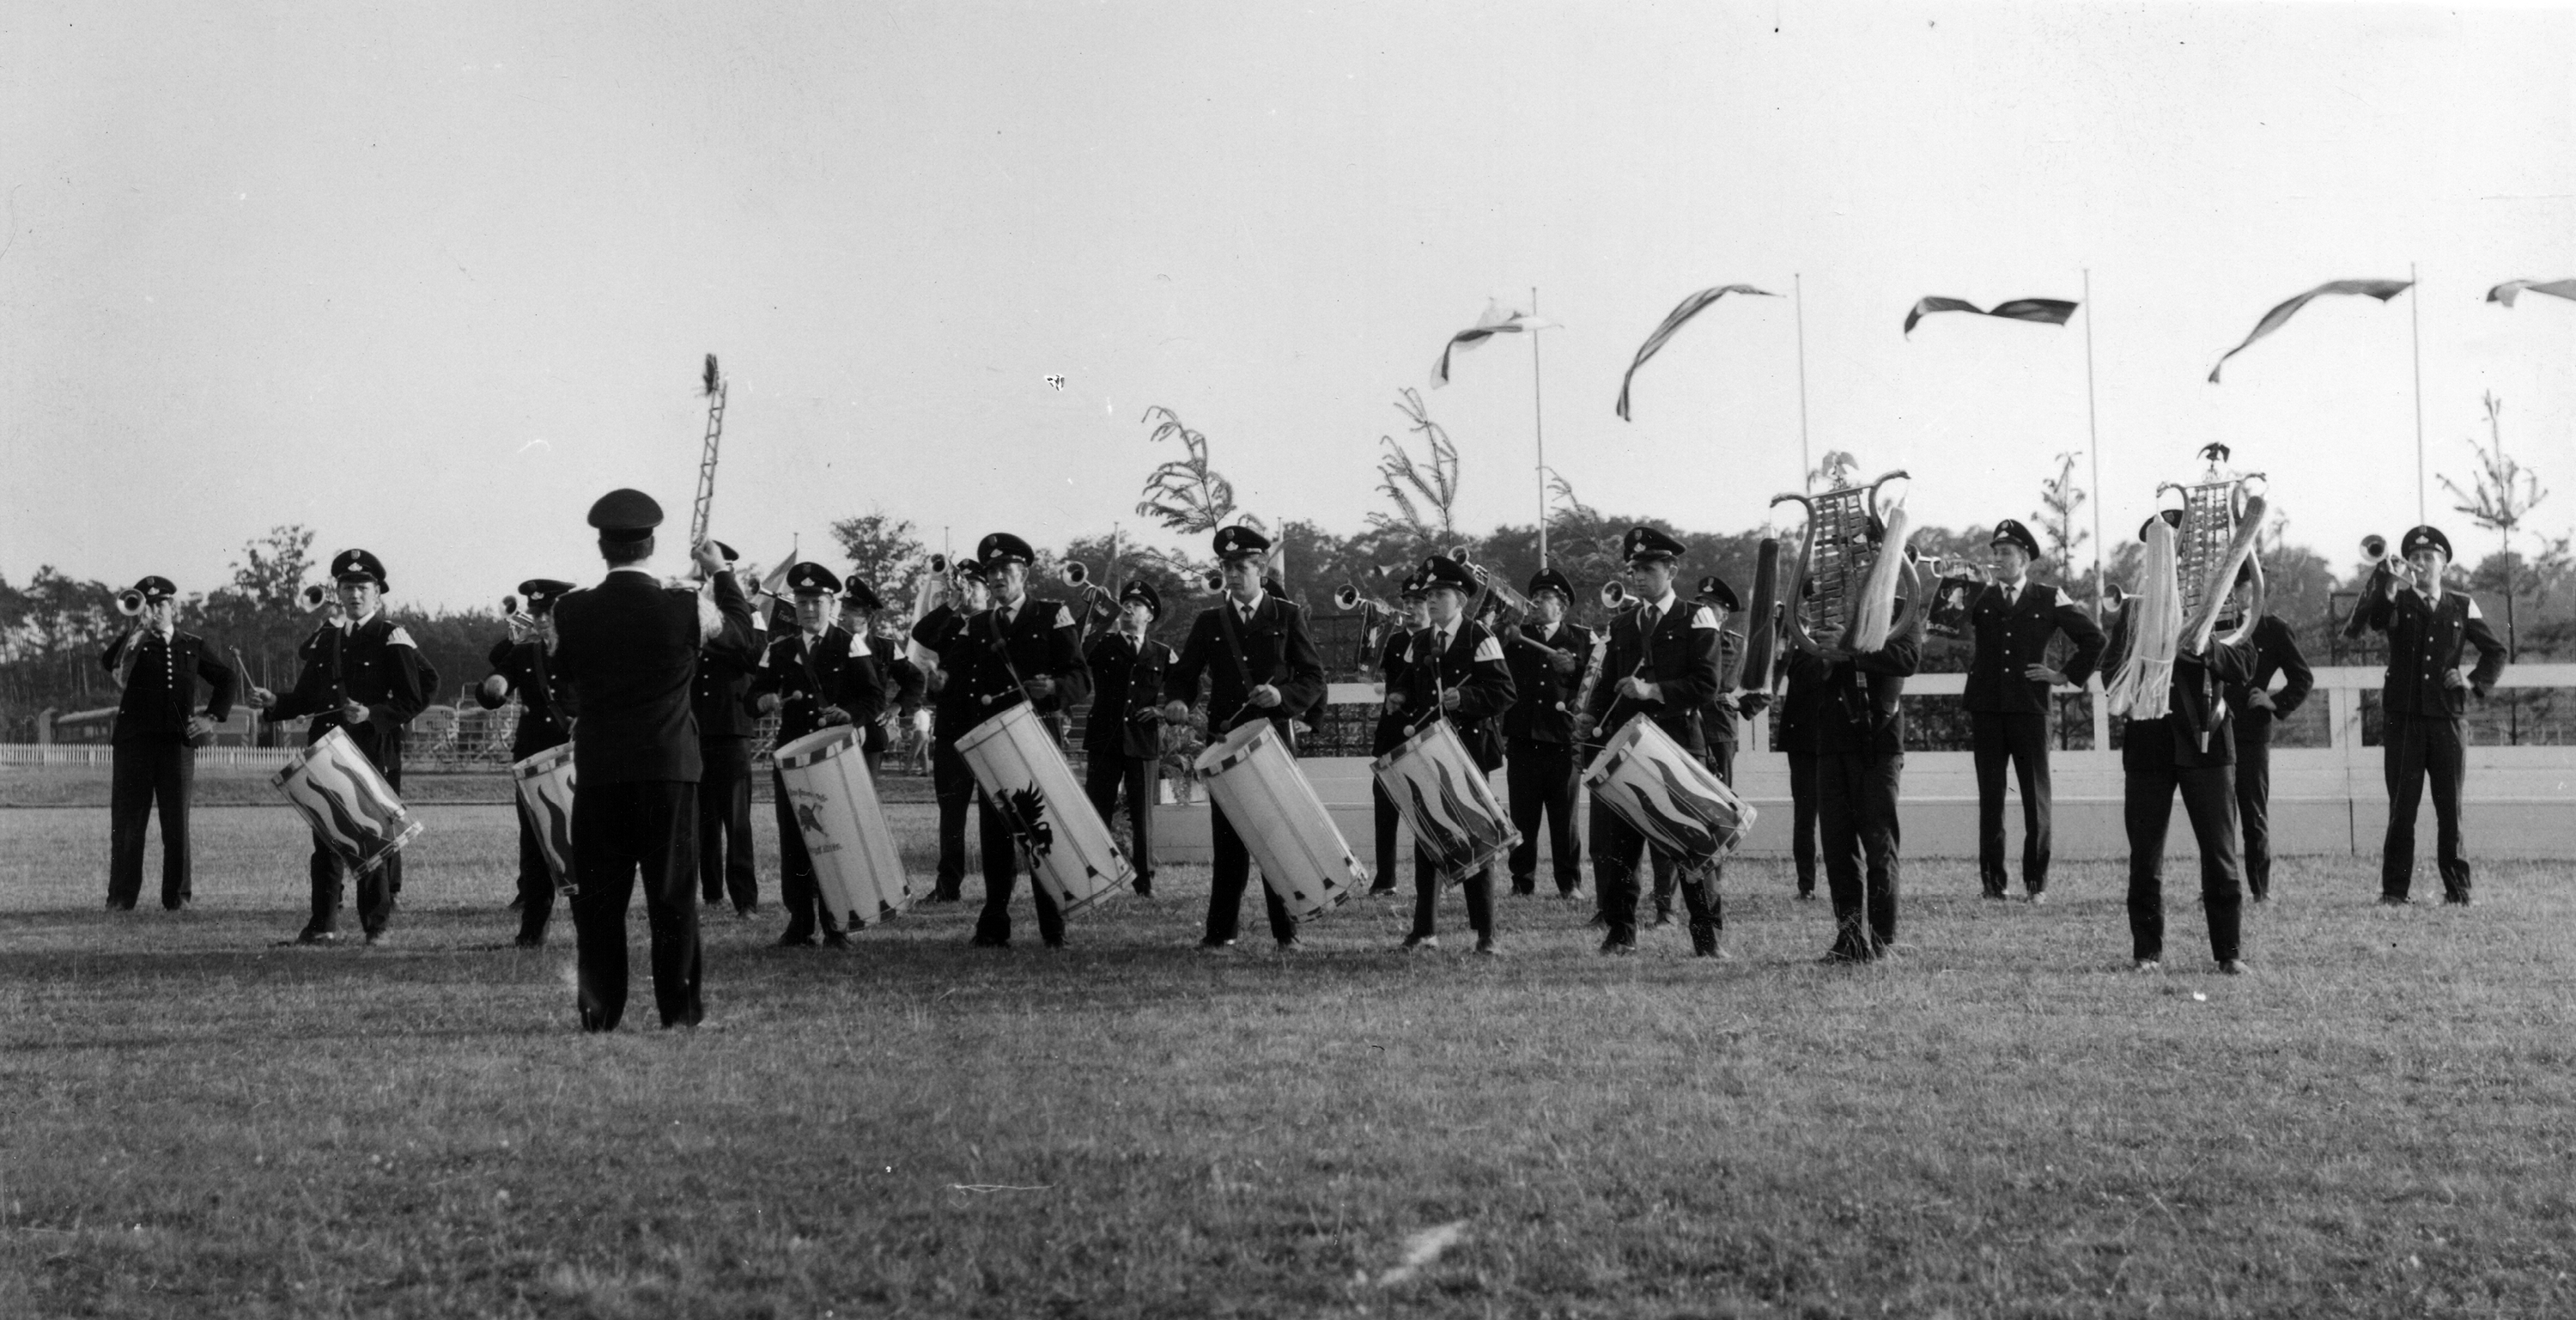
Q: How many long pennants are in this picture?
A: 5